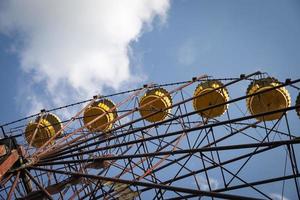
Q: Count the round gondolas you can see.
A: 5